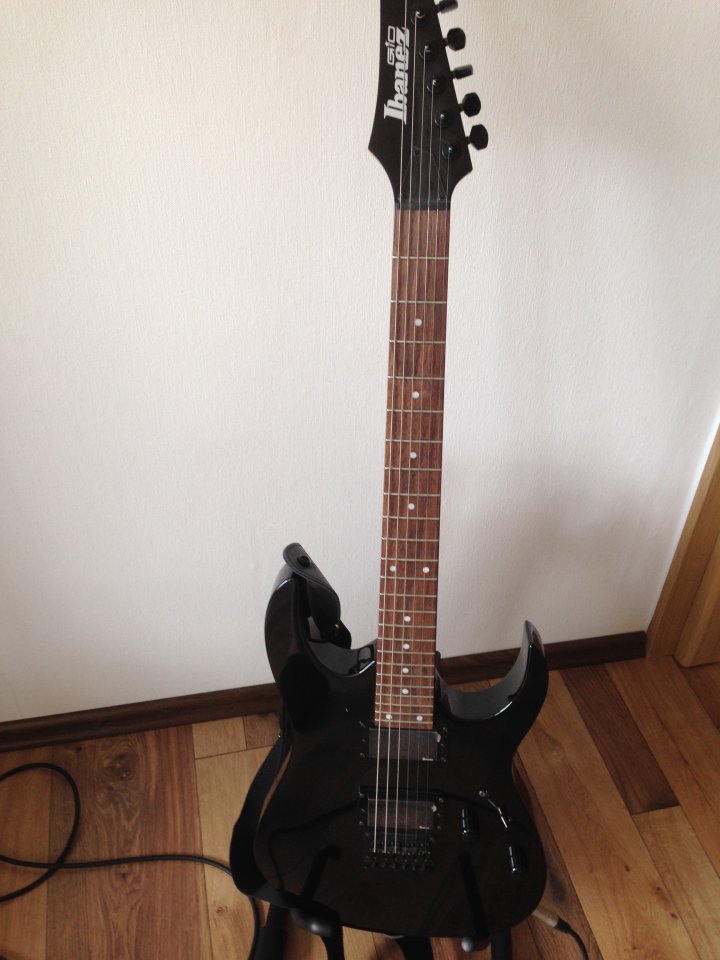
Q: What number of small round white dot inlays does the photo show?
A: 12